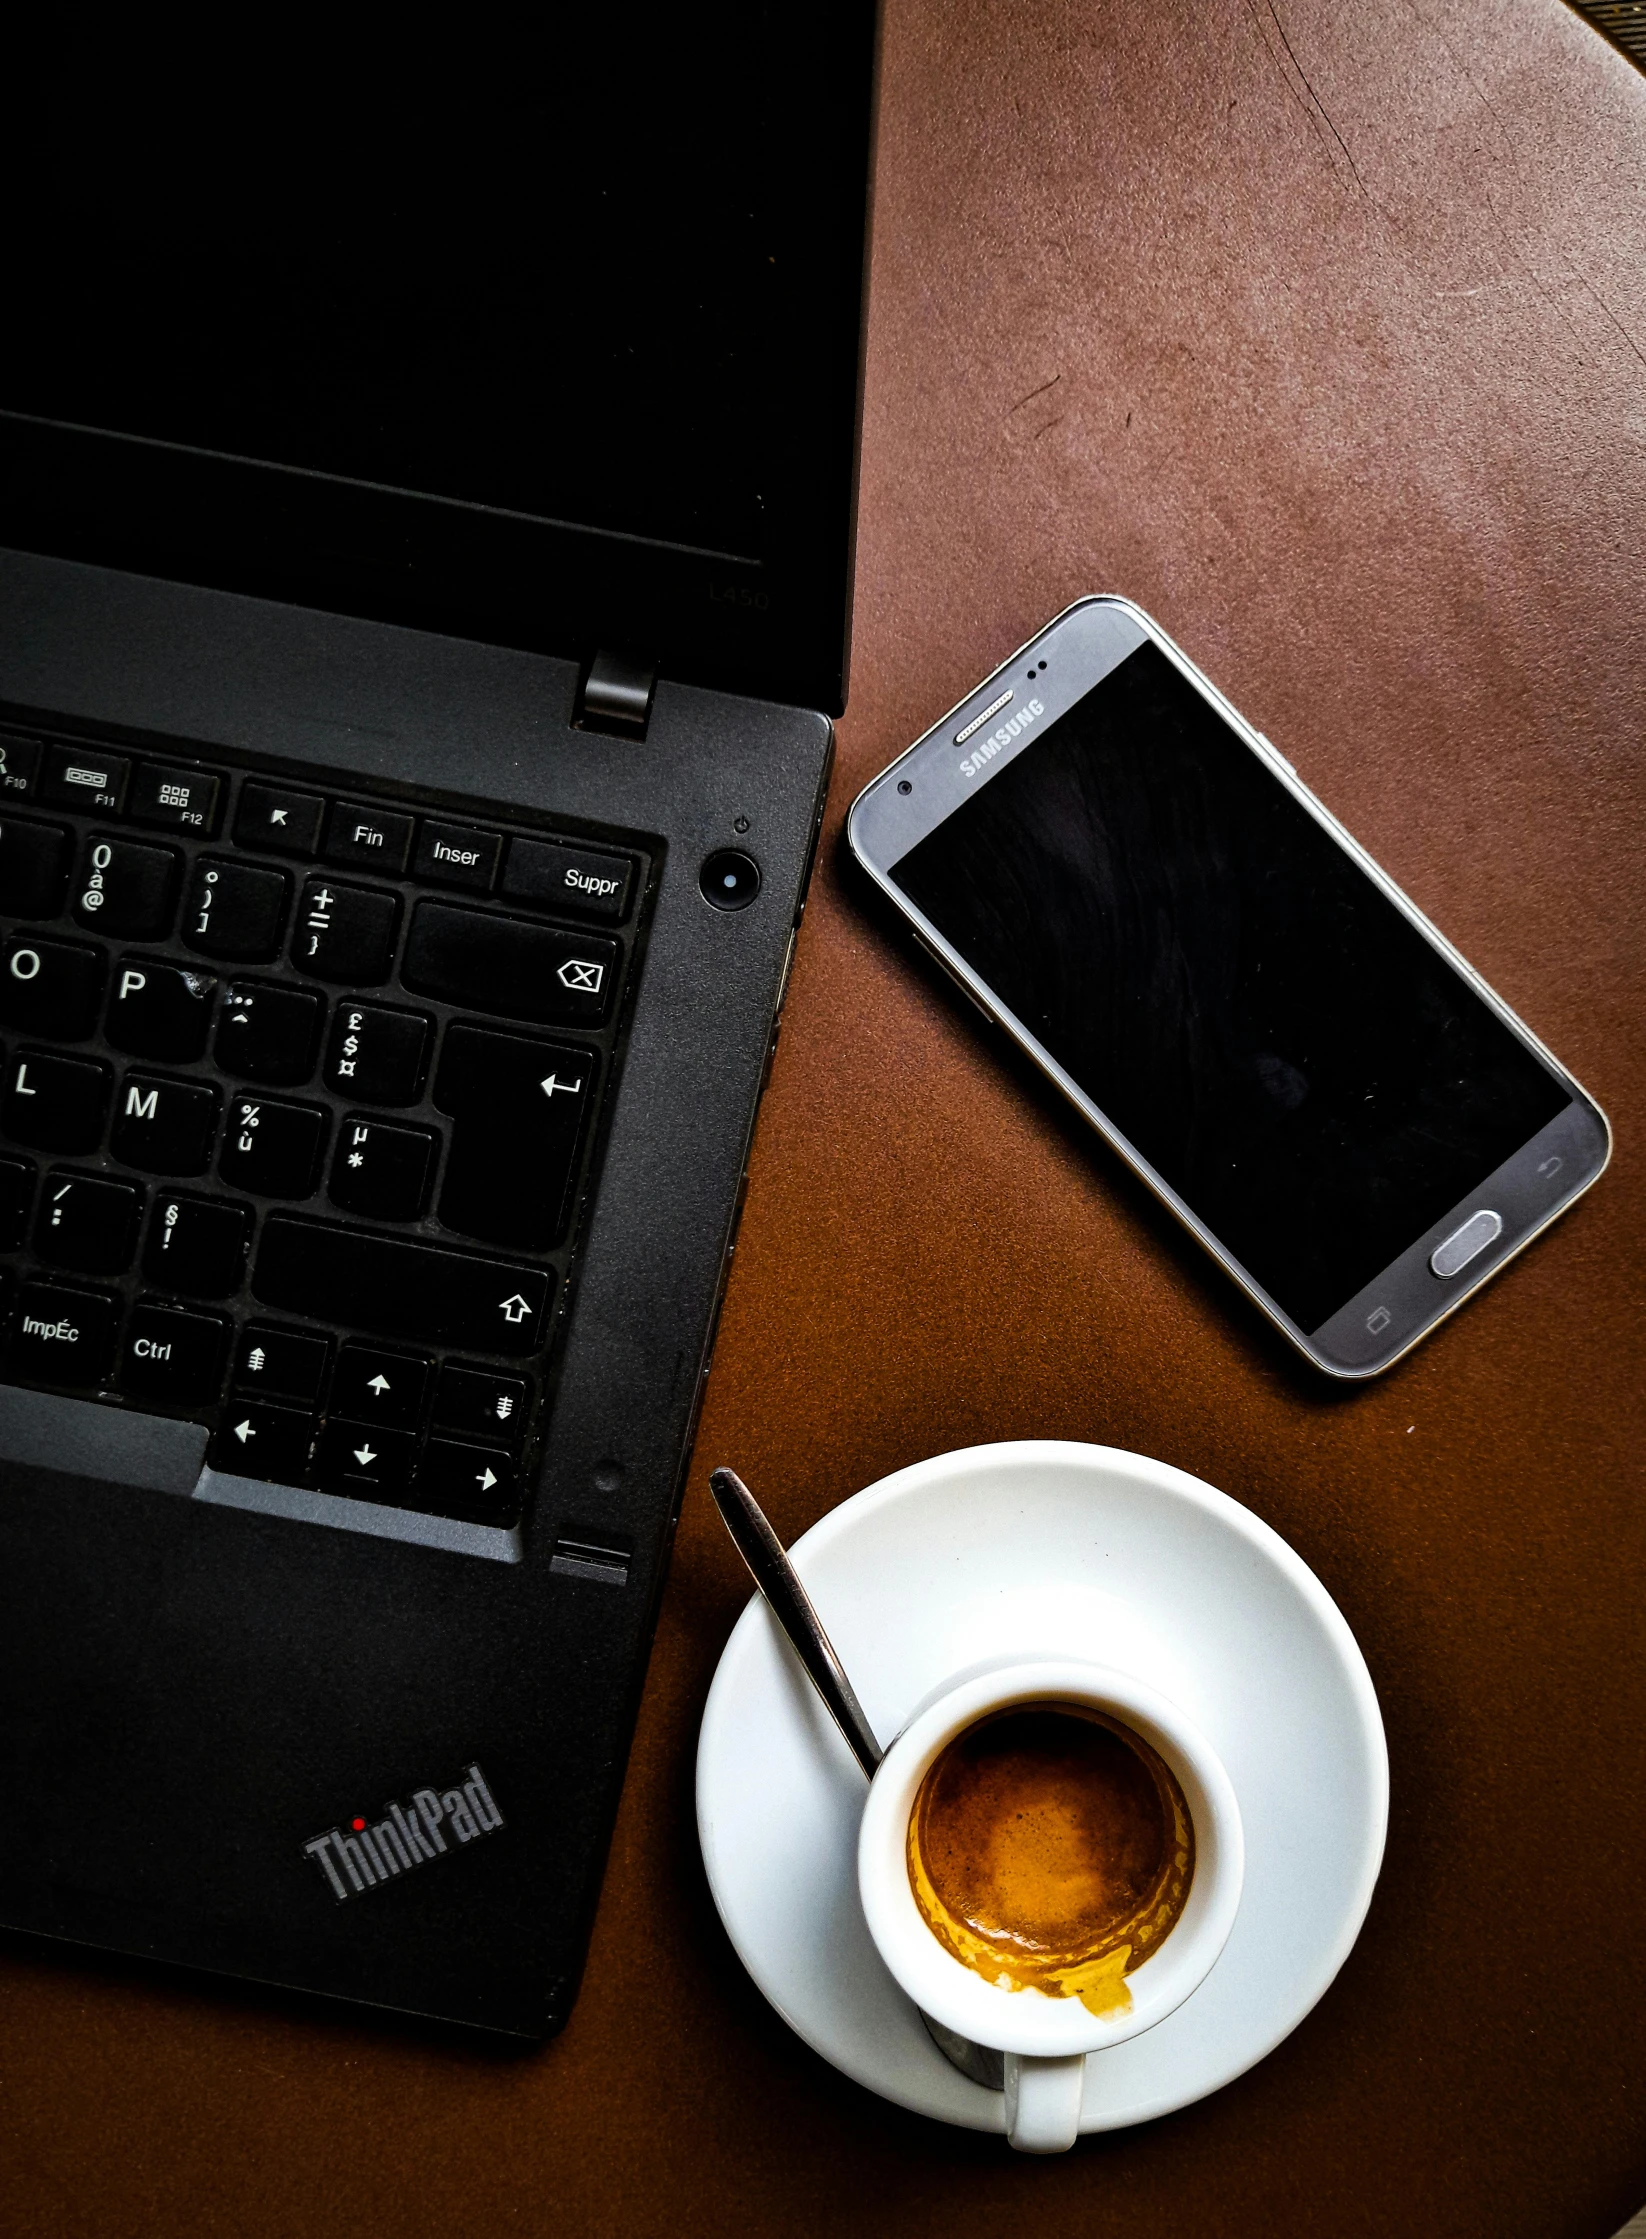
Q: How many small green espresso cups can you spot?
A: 0